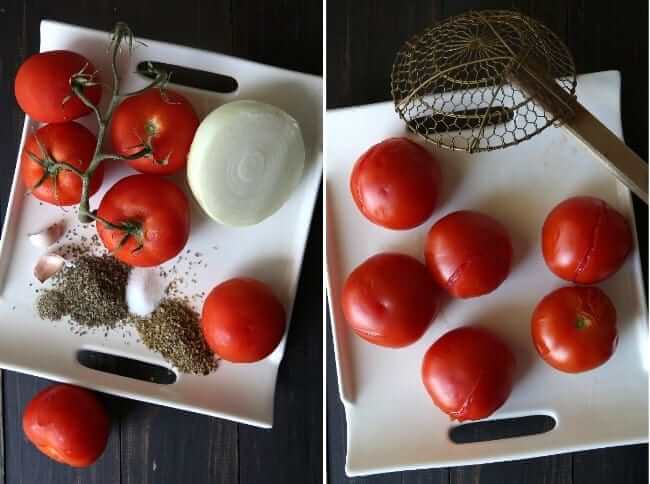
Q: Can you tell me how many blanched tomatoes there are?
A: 6